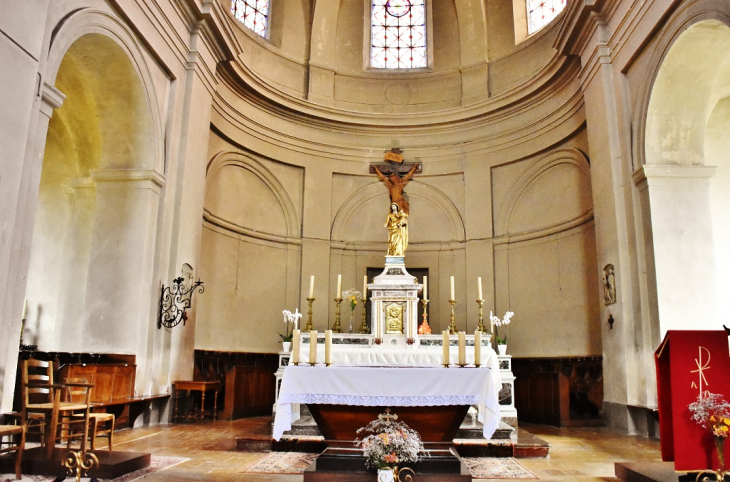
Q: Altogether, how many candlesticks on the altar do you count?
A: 12